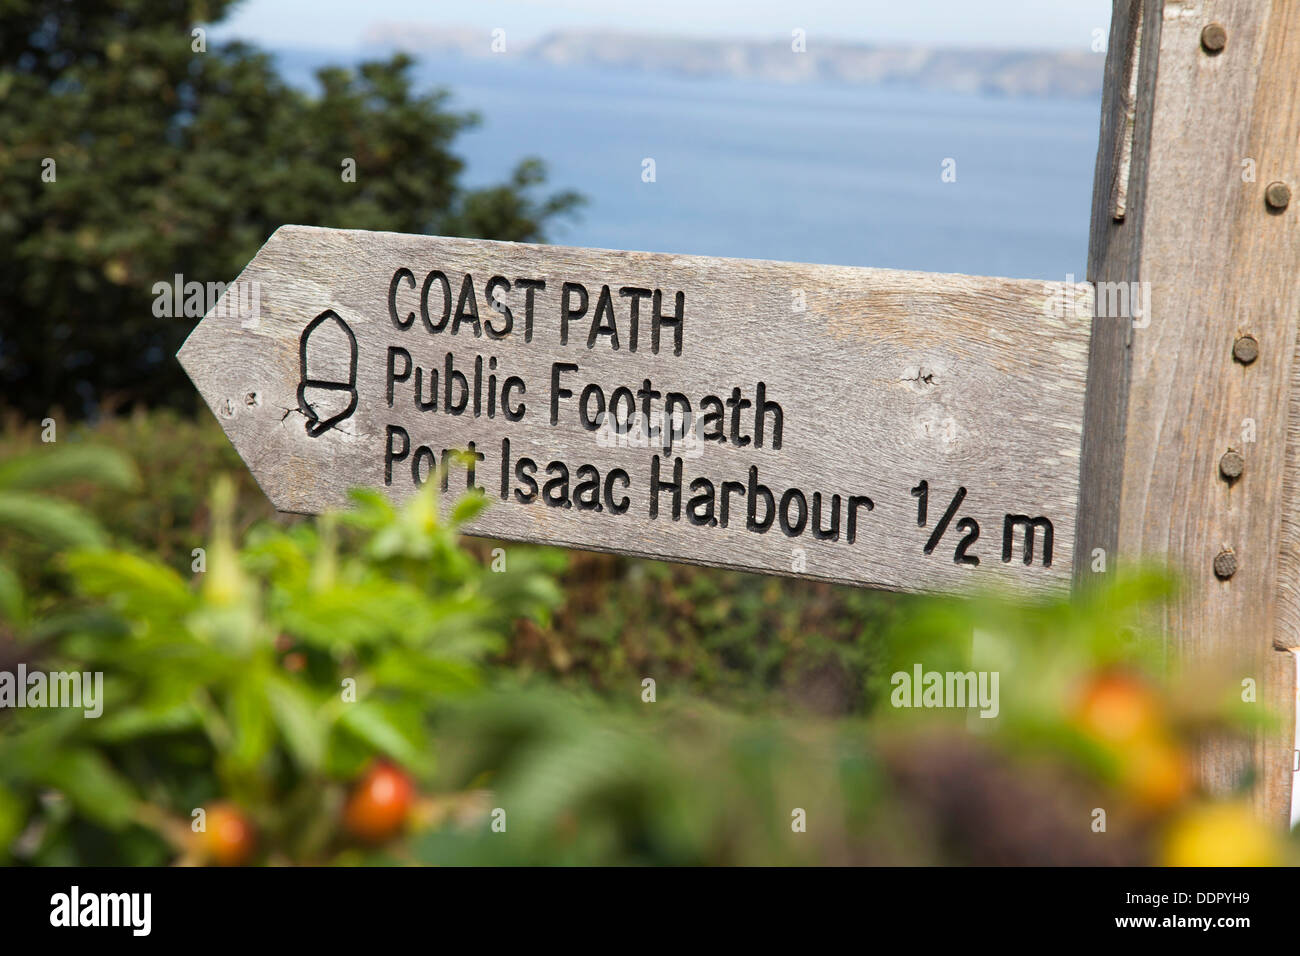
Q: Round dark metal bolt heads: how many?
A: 5